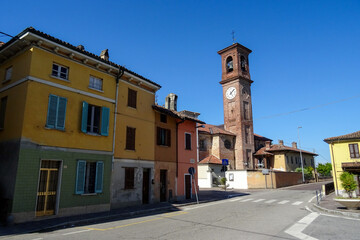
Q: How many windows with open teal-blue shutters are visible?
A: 2